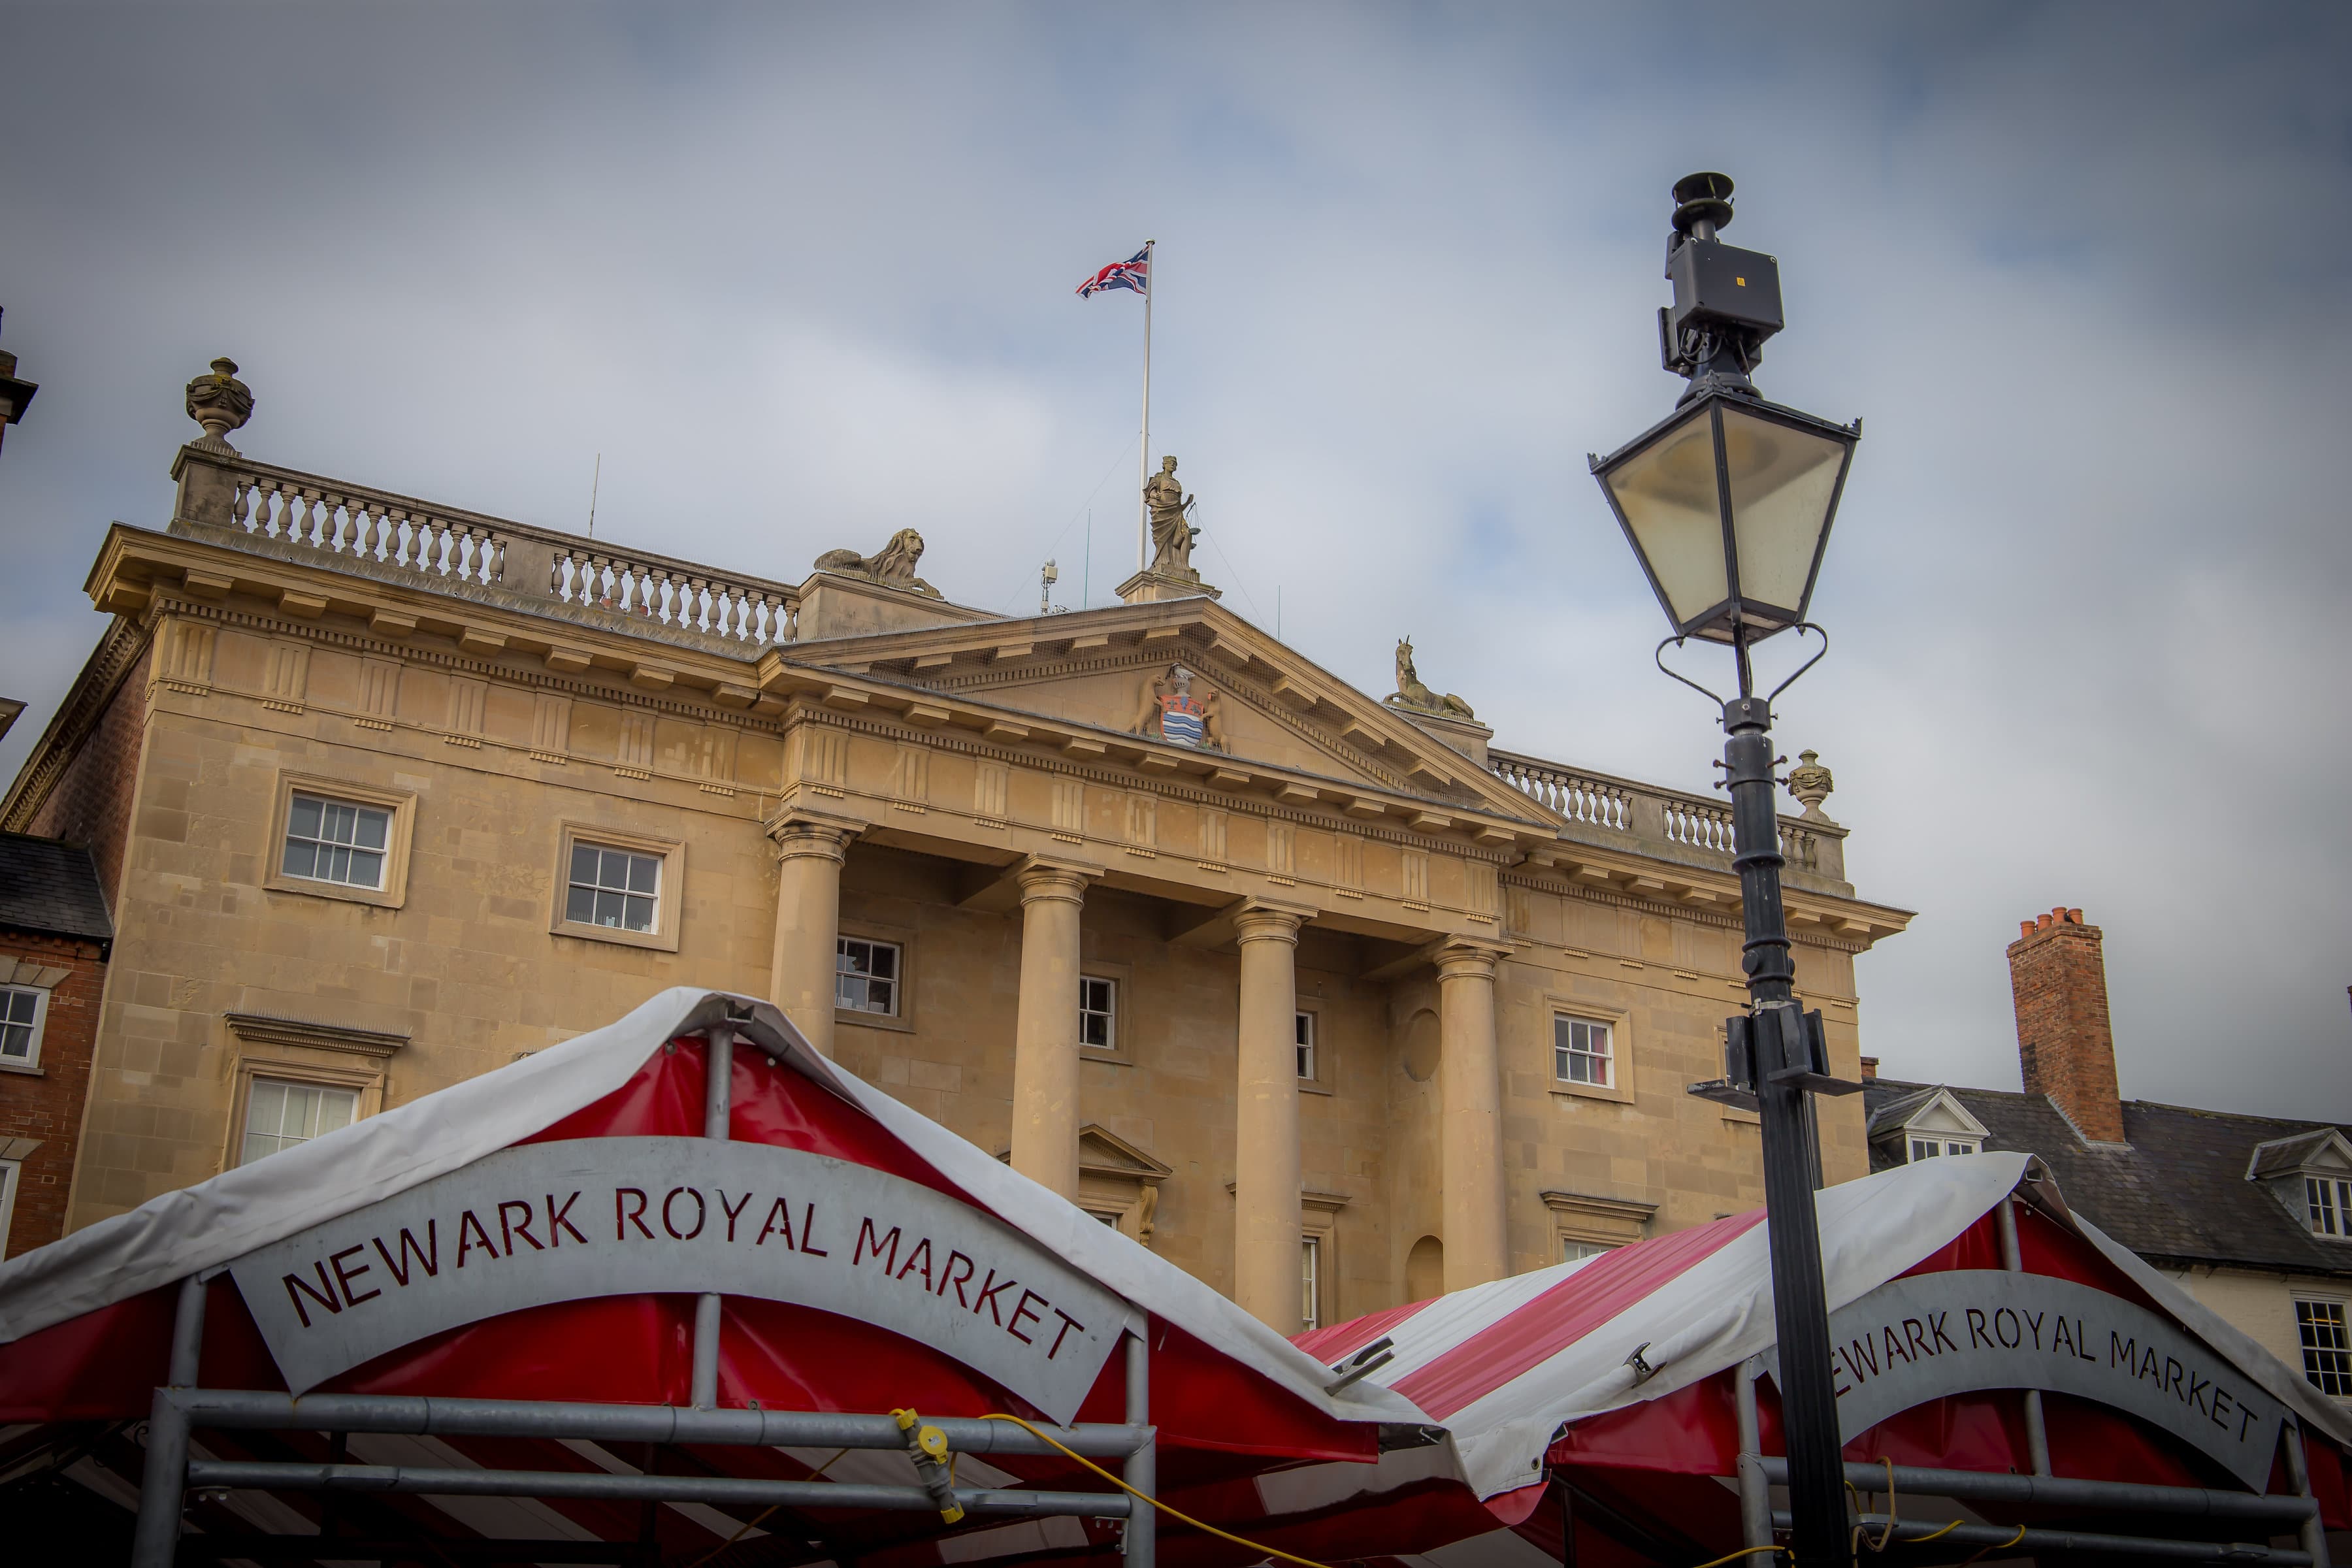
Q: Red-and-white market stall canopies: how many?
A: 2